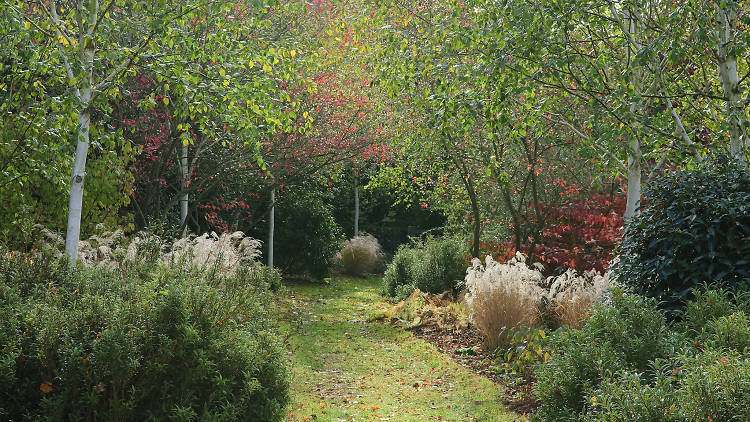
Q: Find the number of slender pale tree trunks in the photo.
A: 6